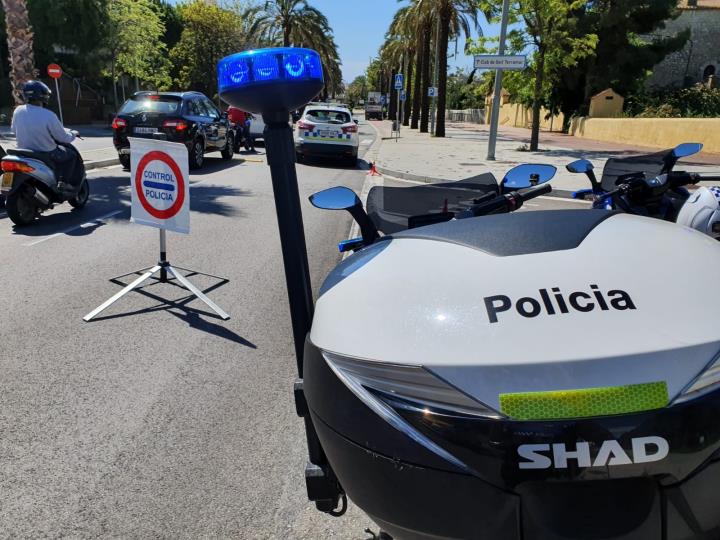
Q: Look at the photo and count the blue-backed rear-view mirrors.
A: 4